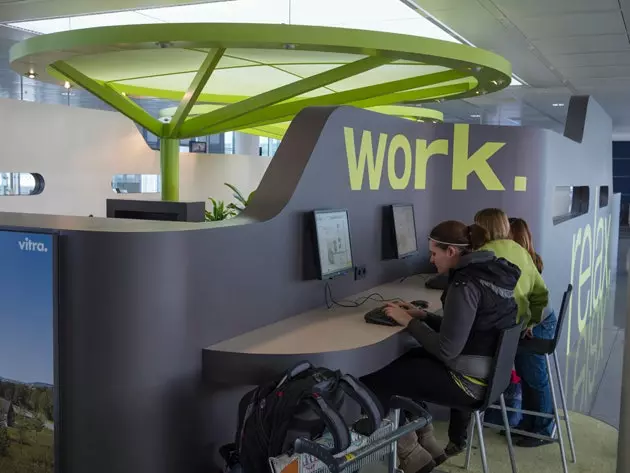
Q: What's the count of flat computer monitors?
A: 2